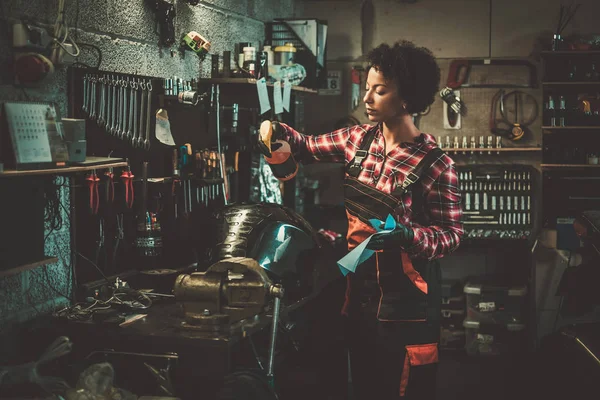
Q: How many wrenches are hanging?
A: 15